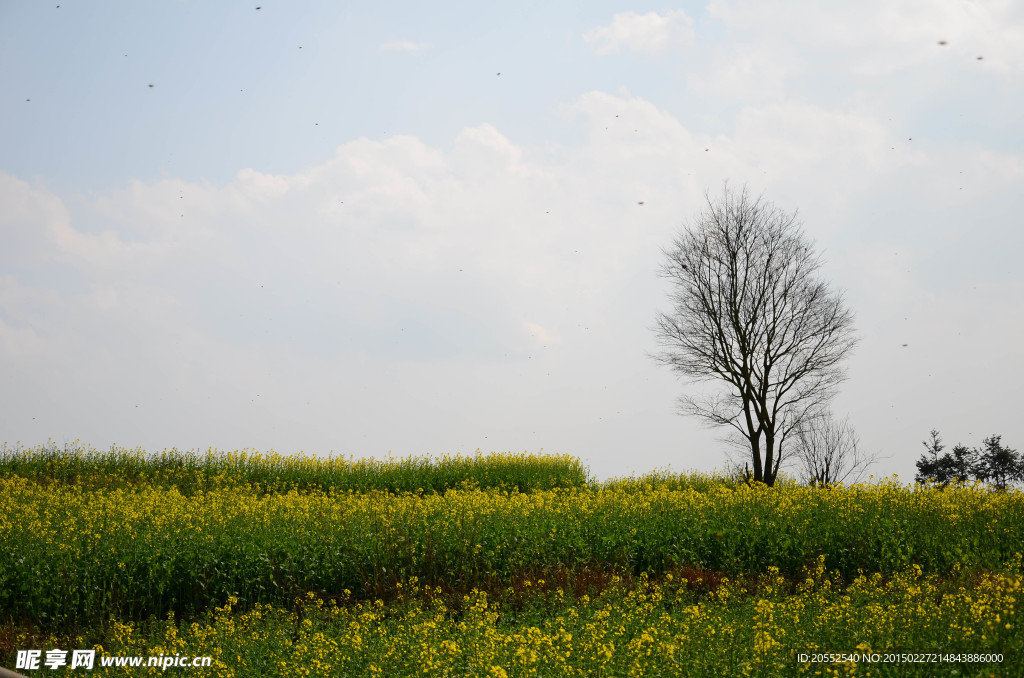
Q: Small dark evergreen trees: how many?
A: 3